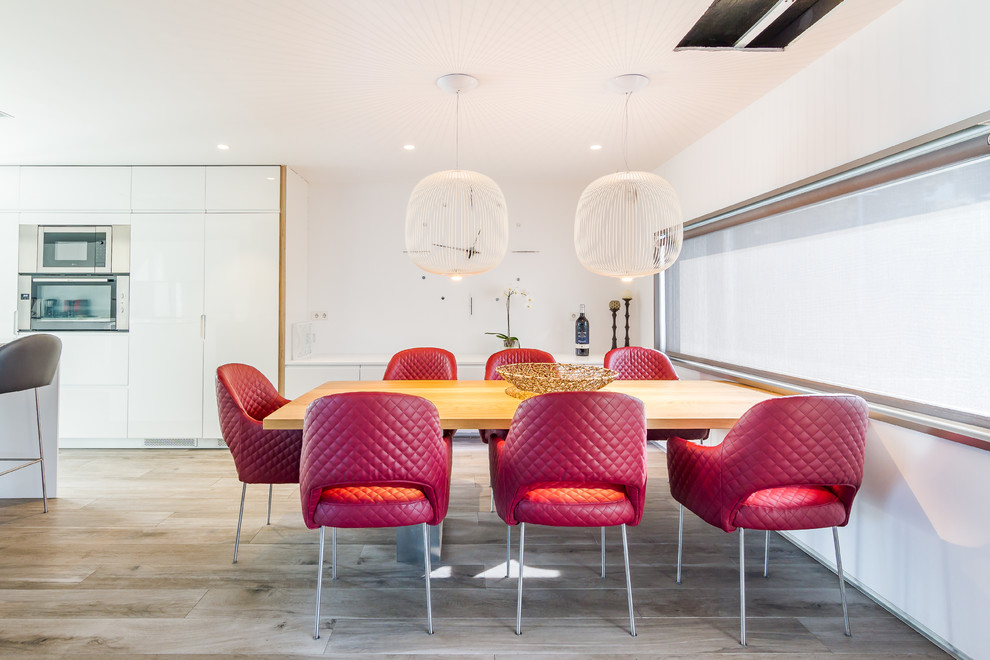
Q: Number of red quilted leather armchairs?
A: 7